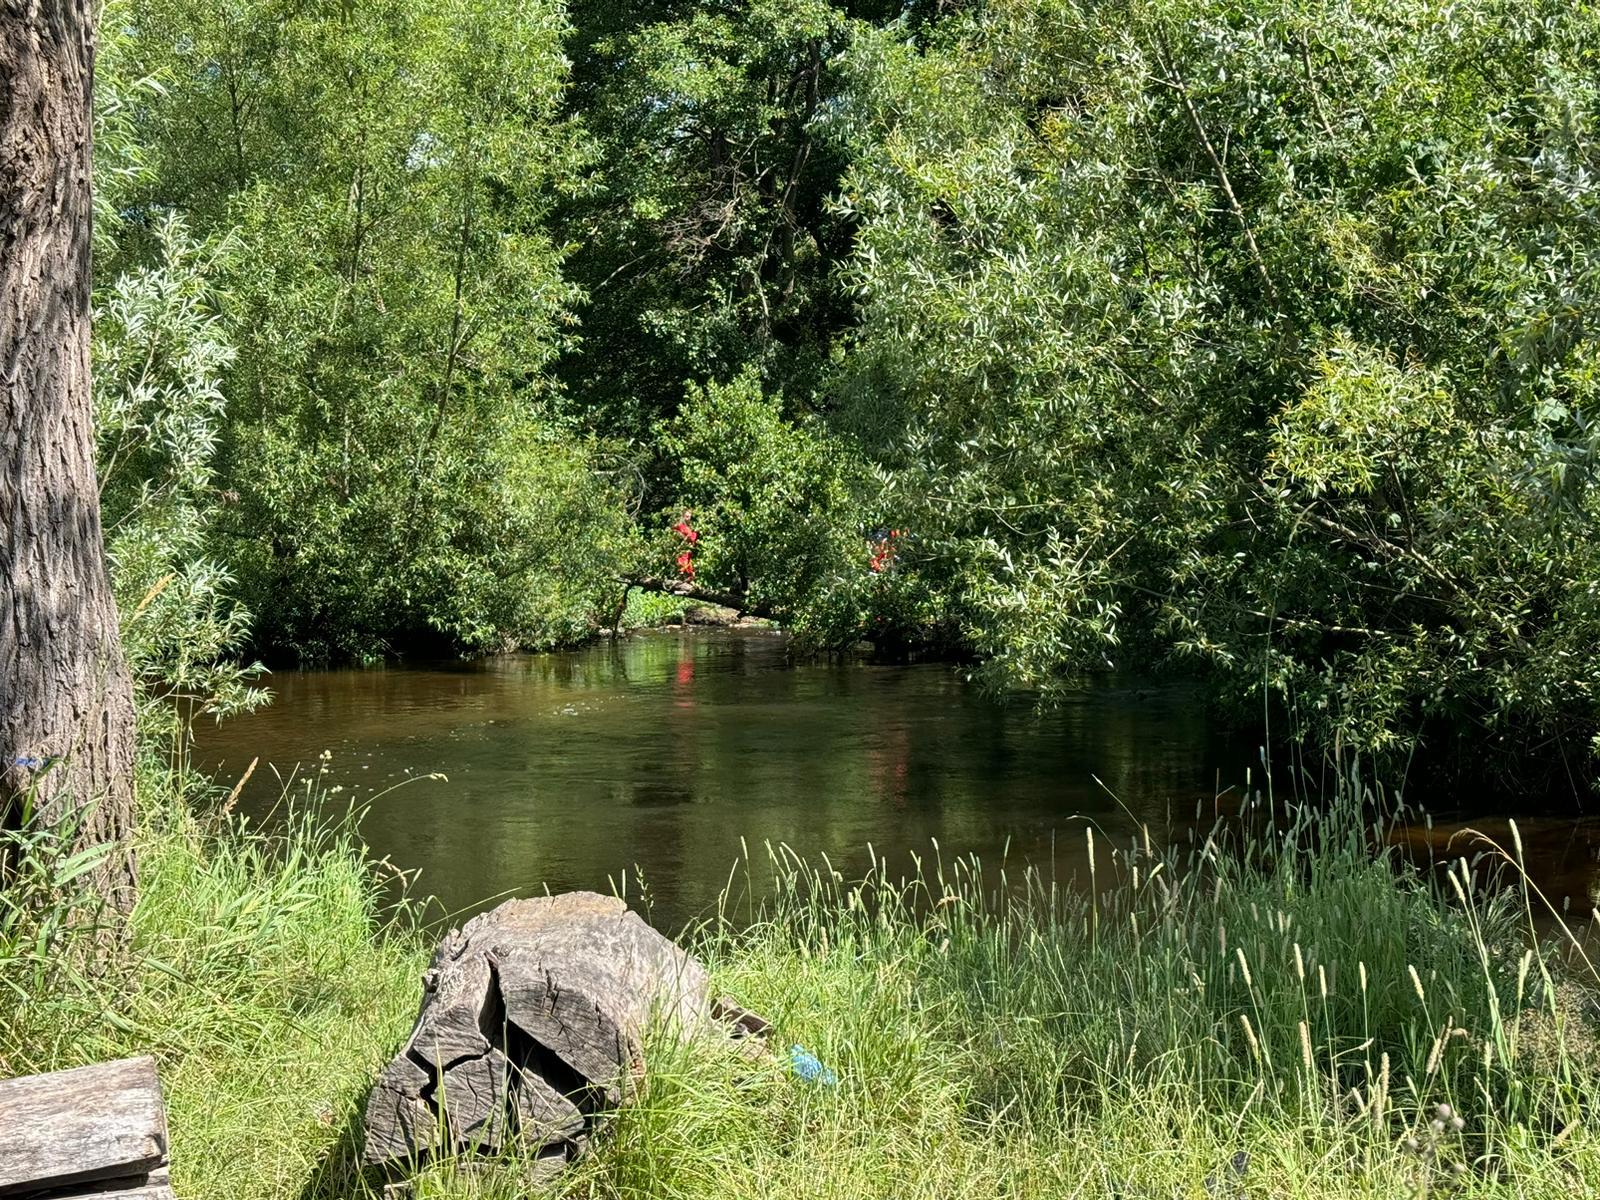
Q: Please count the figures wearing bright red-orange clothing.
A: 2